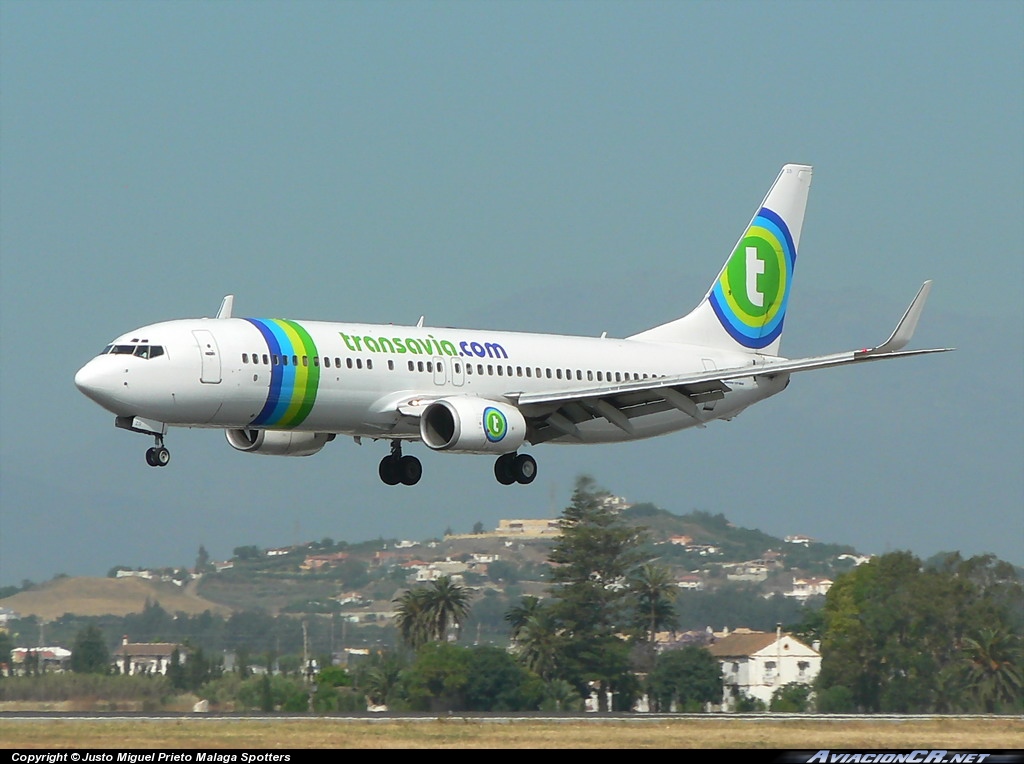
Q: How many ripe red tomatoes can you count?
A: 0